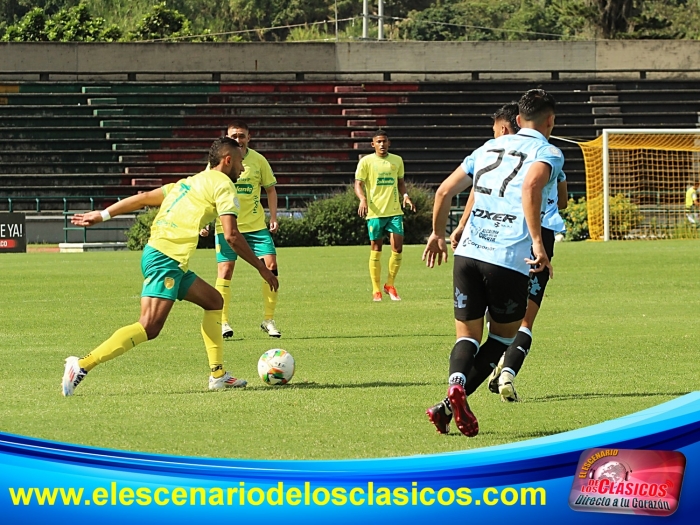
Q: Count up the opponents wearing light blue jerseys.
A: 2